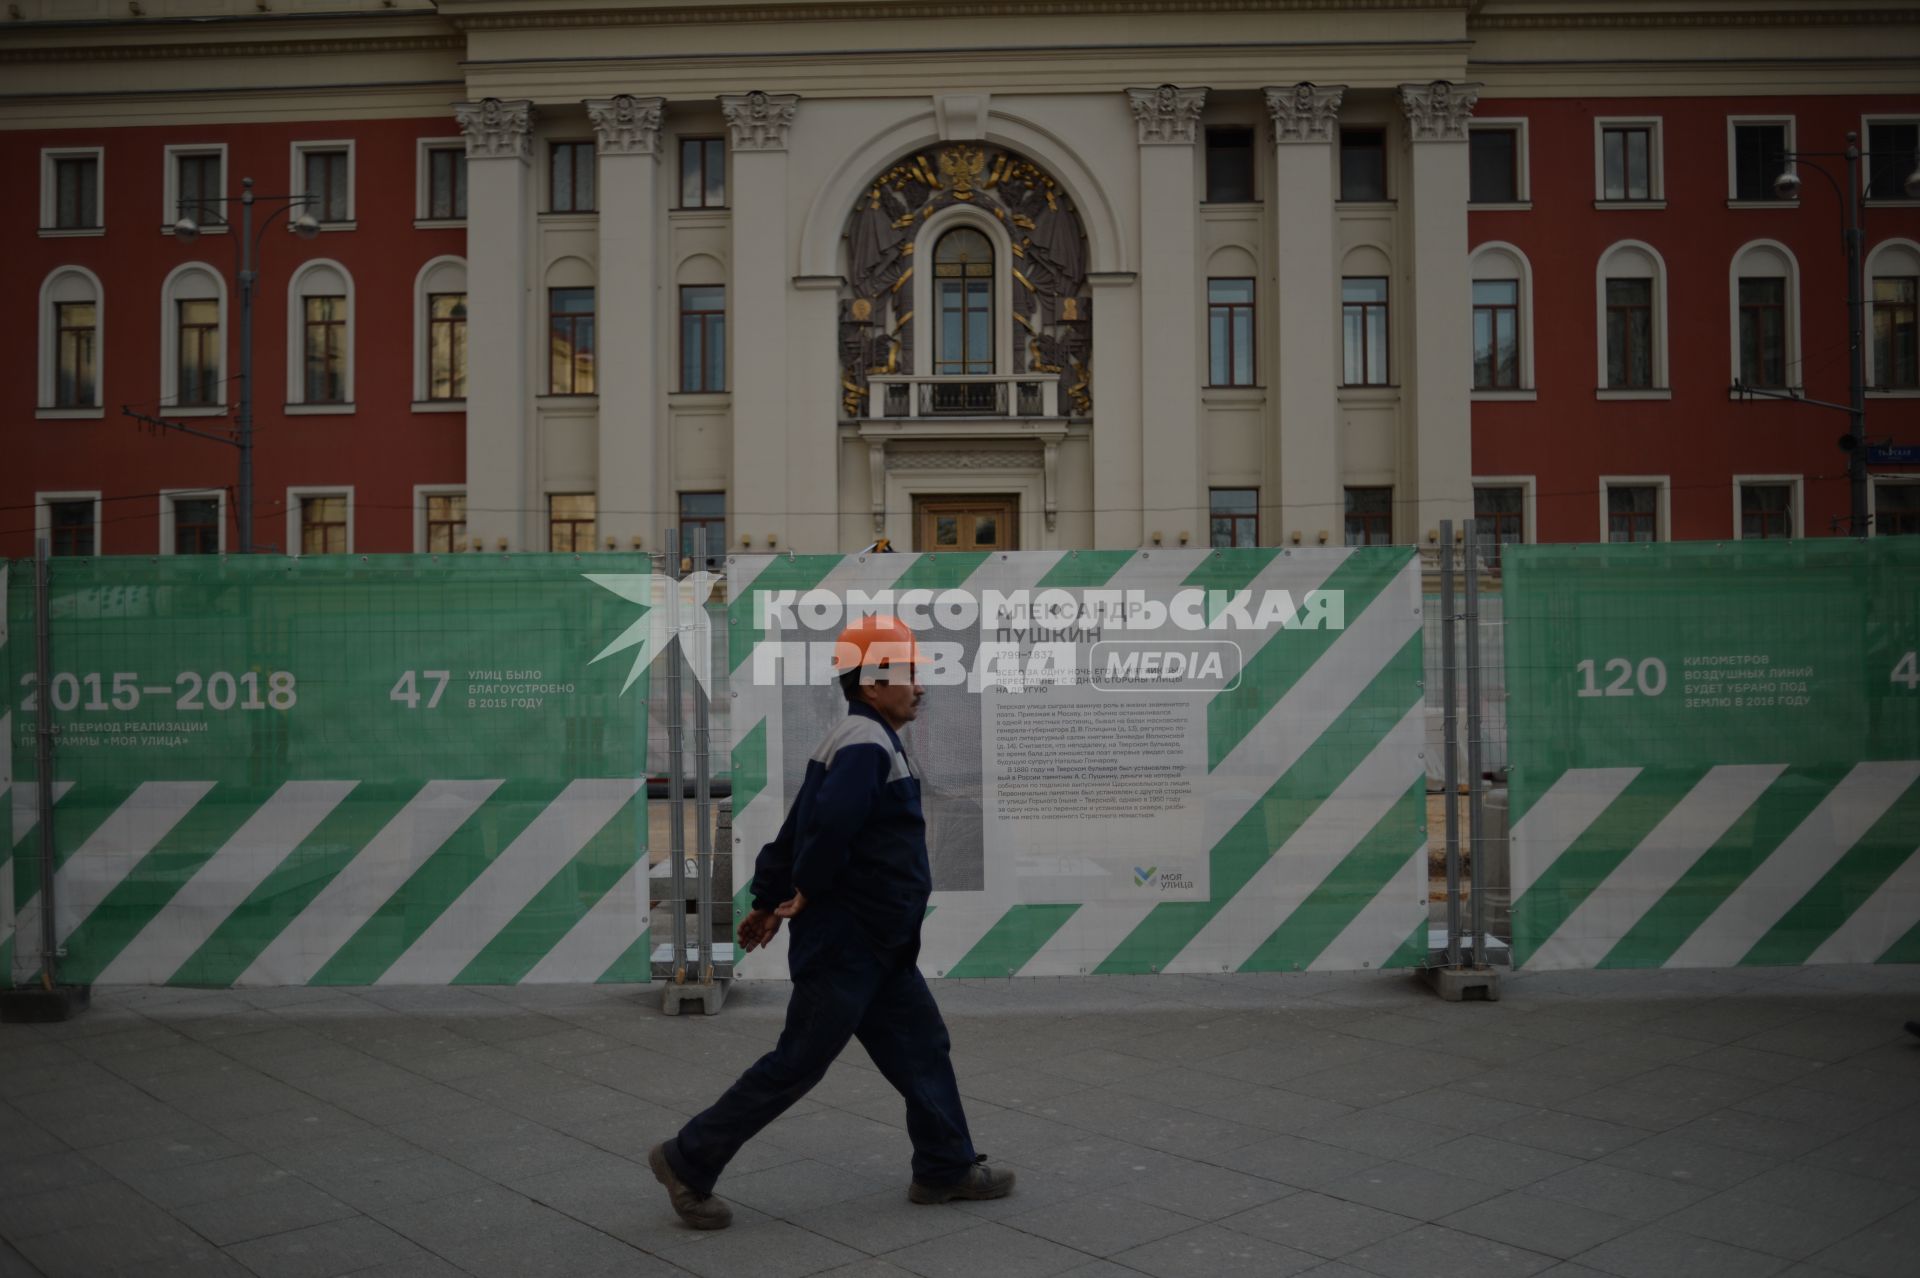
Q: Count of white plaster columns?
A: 6